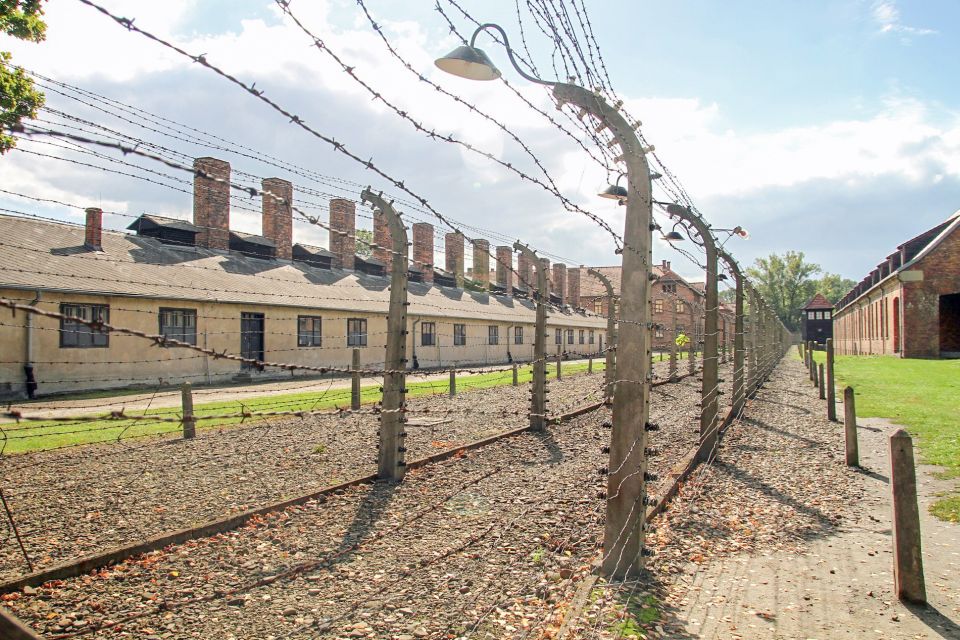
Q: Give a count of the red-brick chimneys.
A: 13